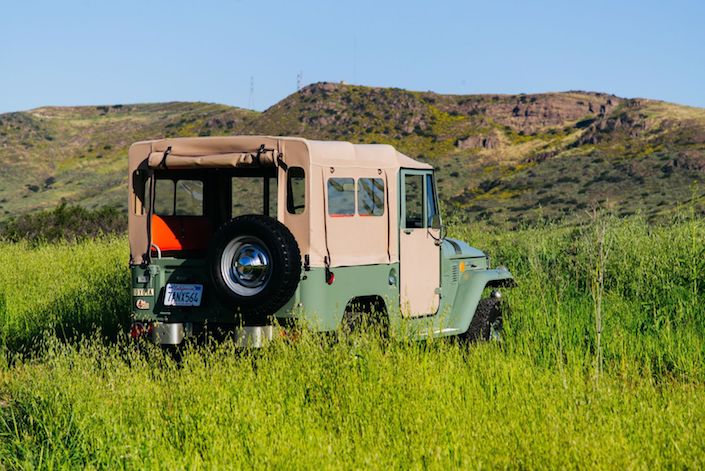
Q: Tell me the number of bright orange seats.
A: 1